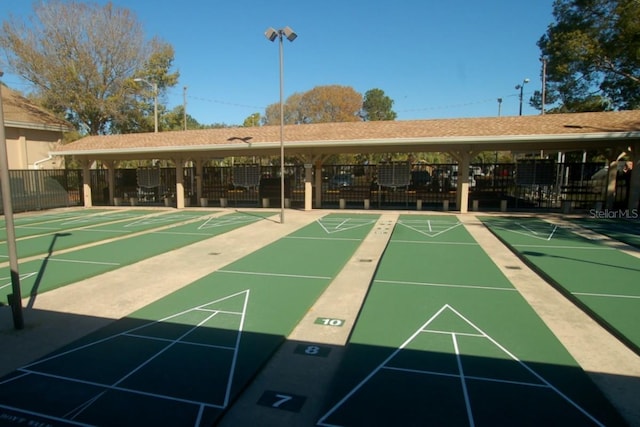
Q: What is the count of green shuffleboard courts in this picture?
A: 8